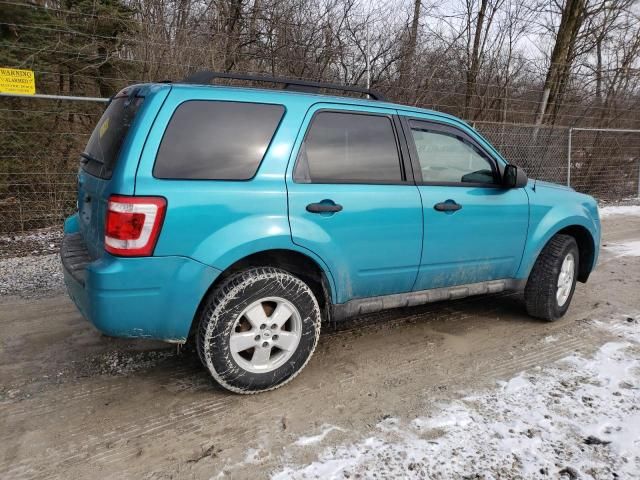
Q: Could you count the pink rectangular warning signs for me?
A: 0